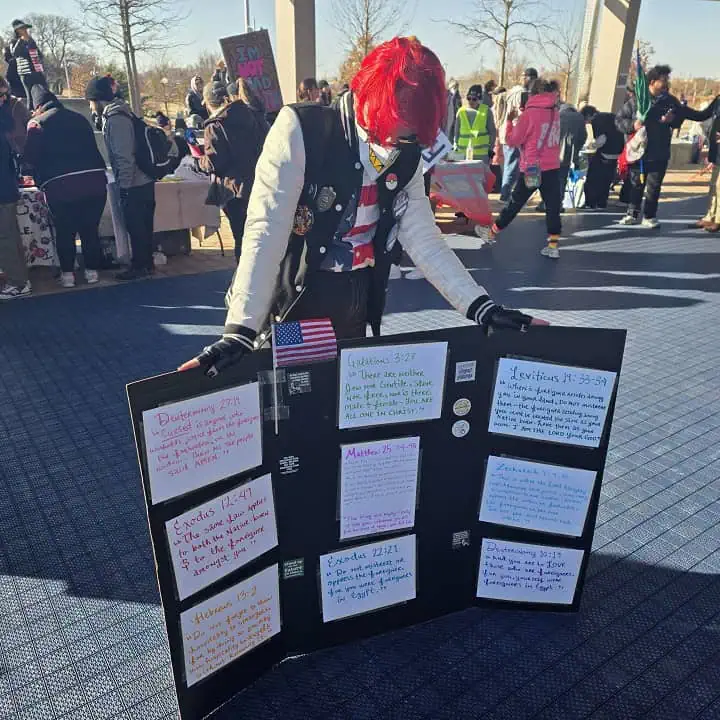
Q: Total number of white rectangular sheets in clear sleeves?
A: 9